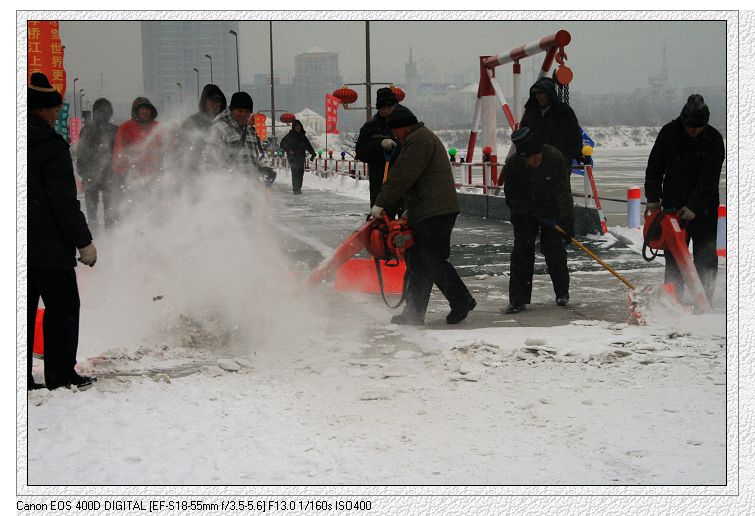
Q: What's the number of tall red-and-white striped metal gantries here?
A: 1